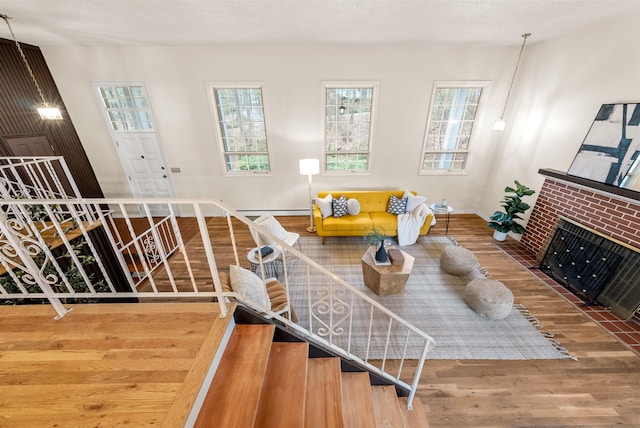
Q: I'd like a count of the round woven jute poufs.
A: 2